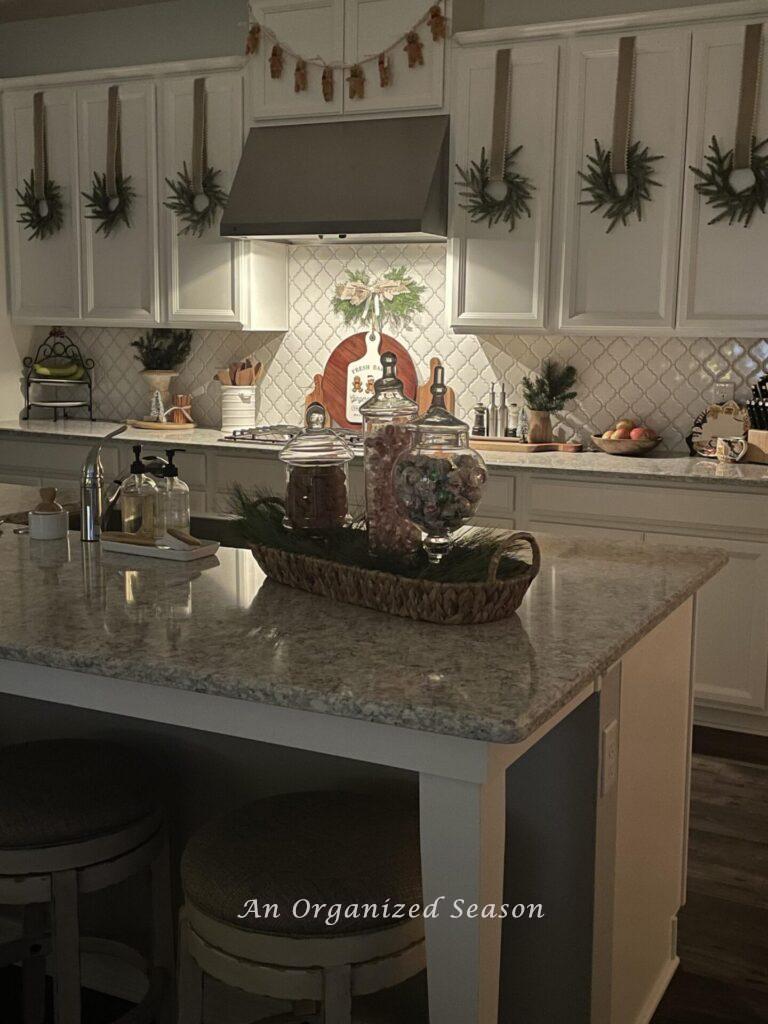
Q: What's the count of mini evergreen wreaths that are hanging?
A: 6